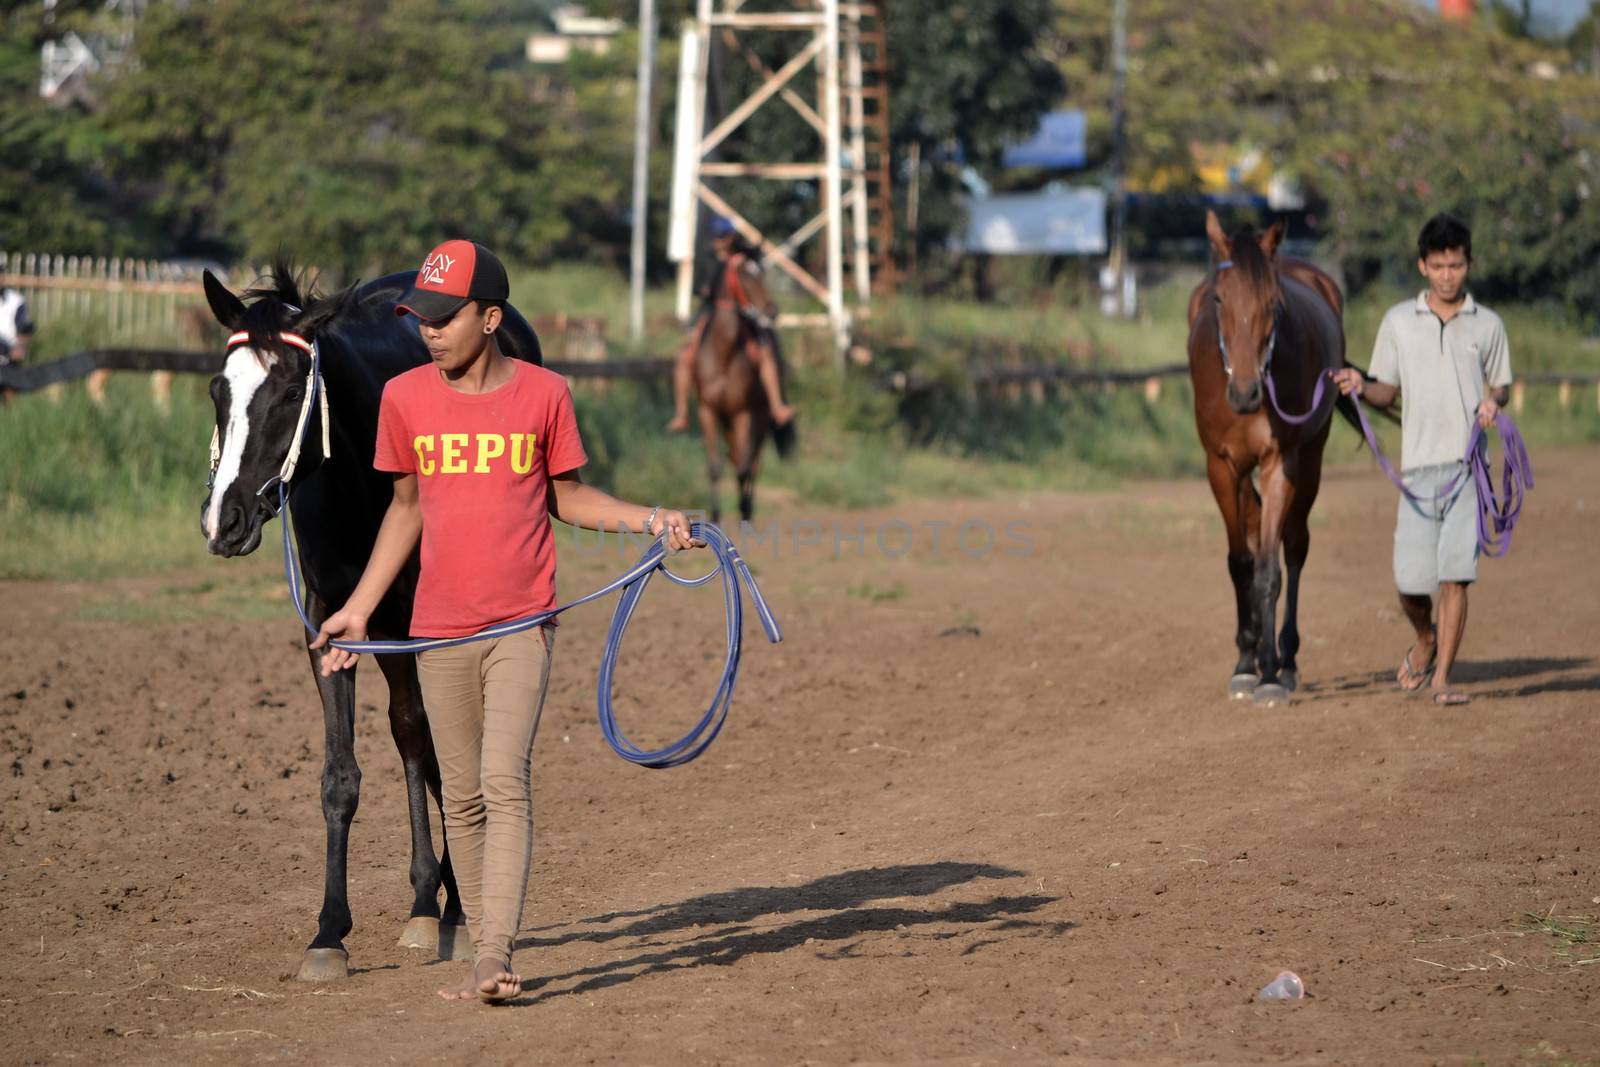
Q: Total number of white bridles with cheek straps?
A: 1